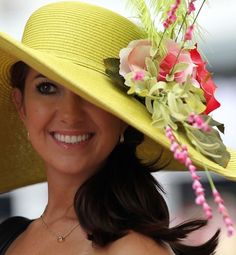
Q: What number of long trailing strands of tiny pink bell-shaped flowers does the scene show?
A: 2